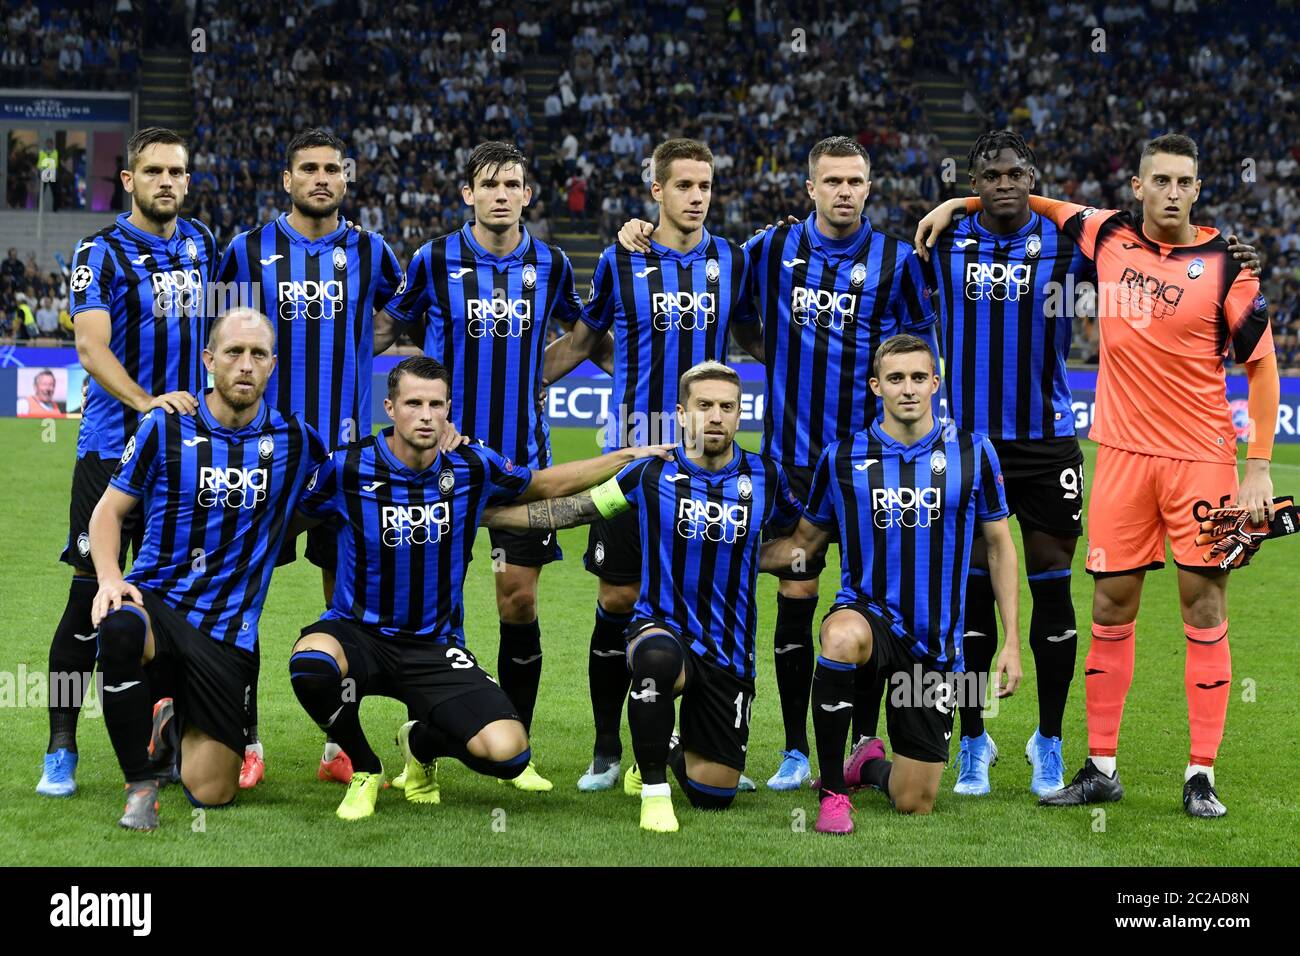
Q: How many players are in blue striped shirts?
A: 10